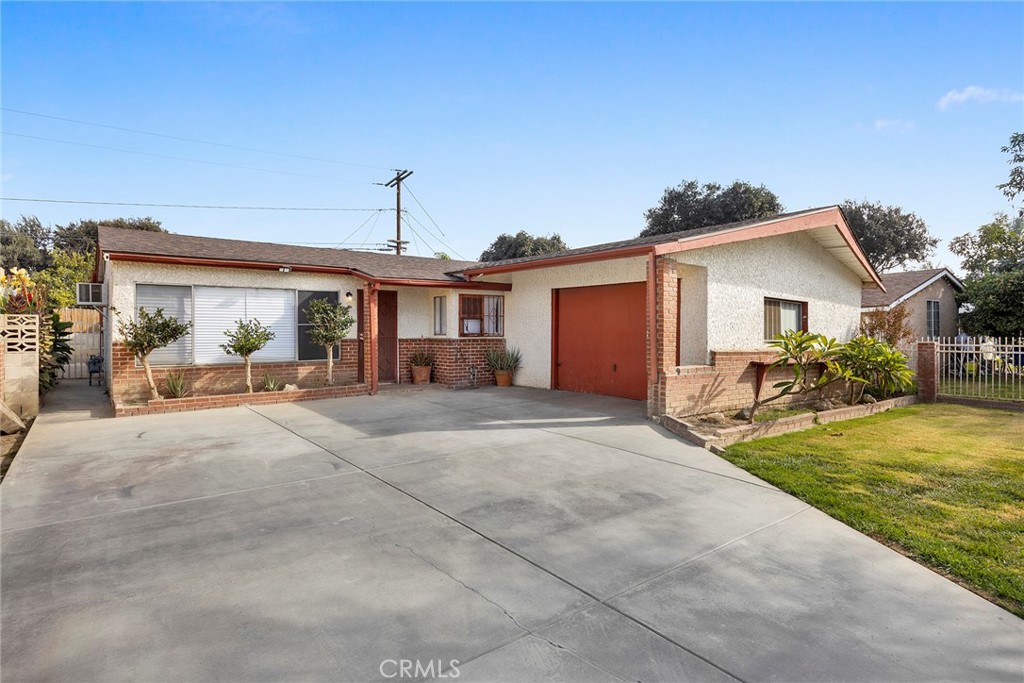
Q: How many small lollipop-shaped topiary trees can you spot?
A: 3